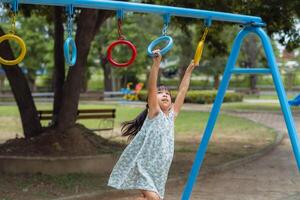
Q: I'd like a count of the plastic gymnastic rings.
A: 5